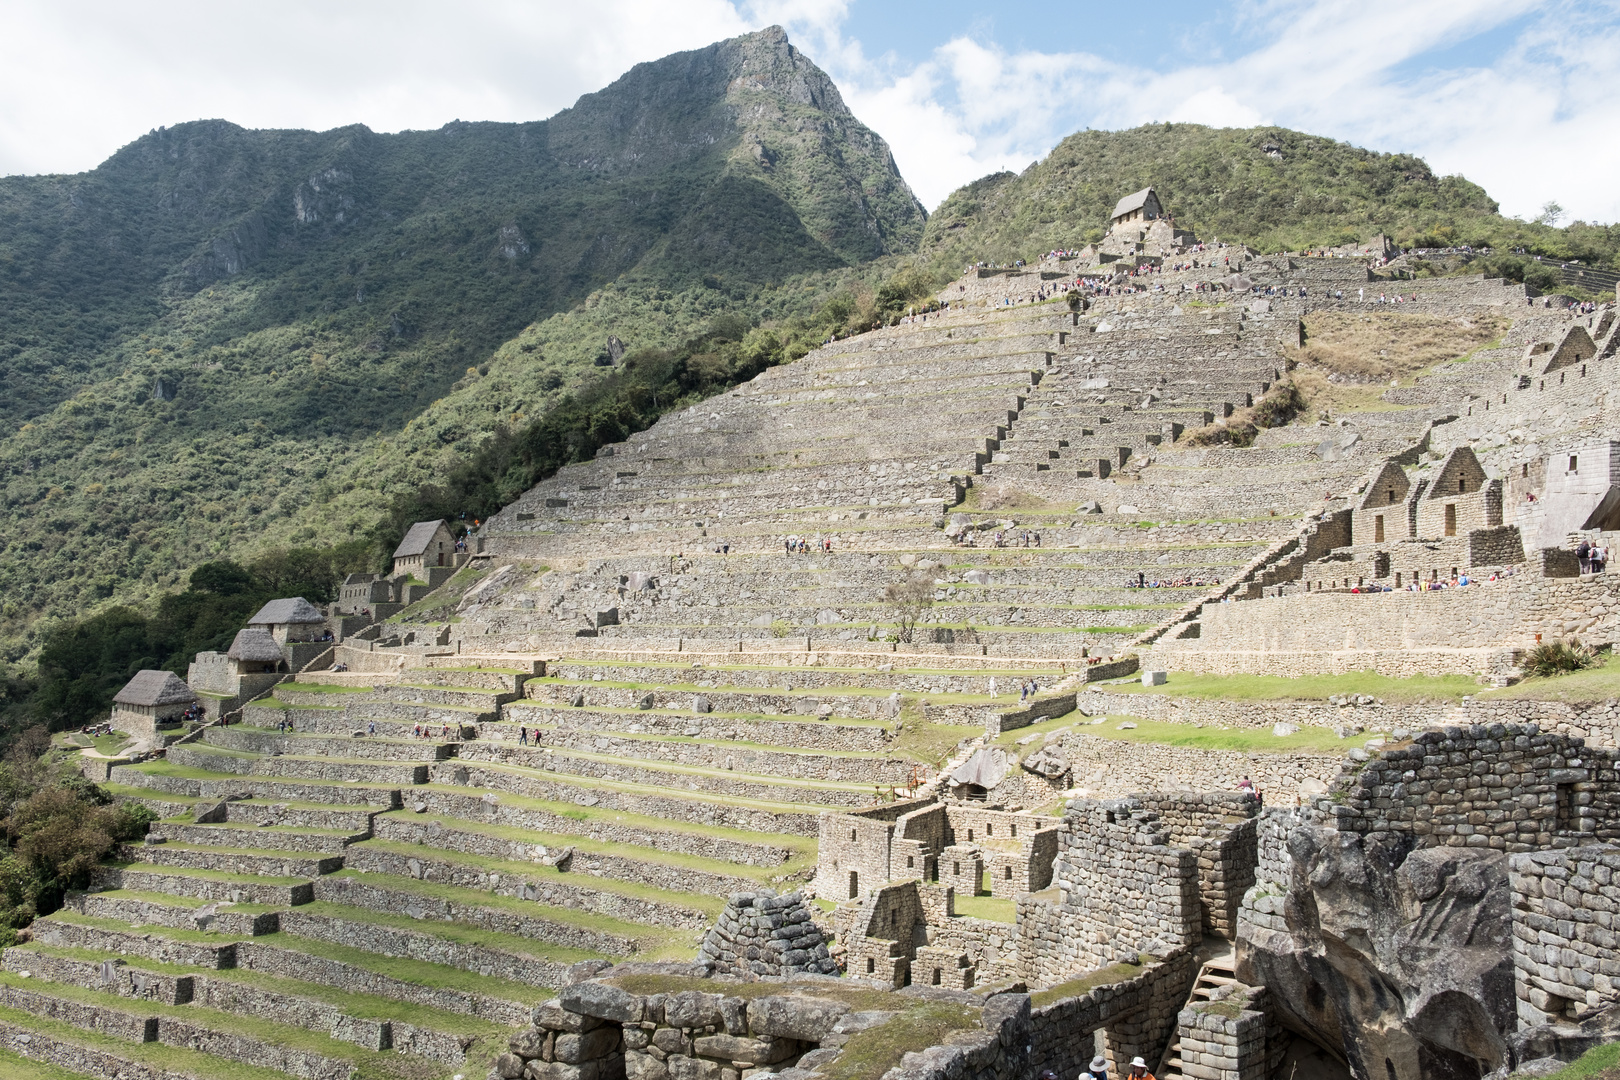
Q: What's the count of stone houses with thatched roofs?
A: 5